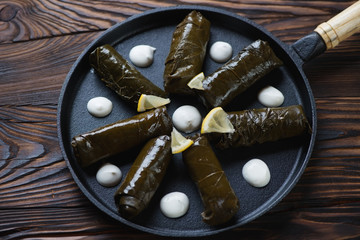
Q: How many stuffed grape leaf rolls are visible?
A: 7